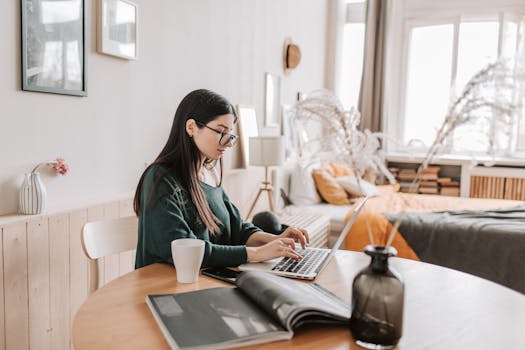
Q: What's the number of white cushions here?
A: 2